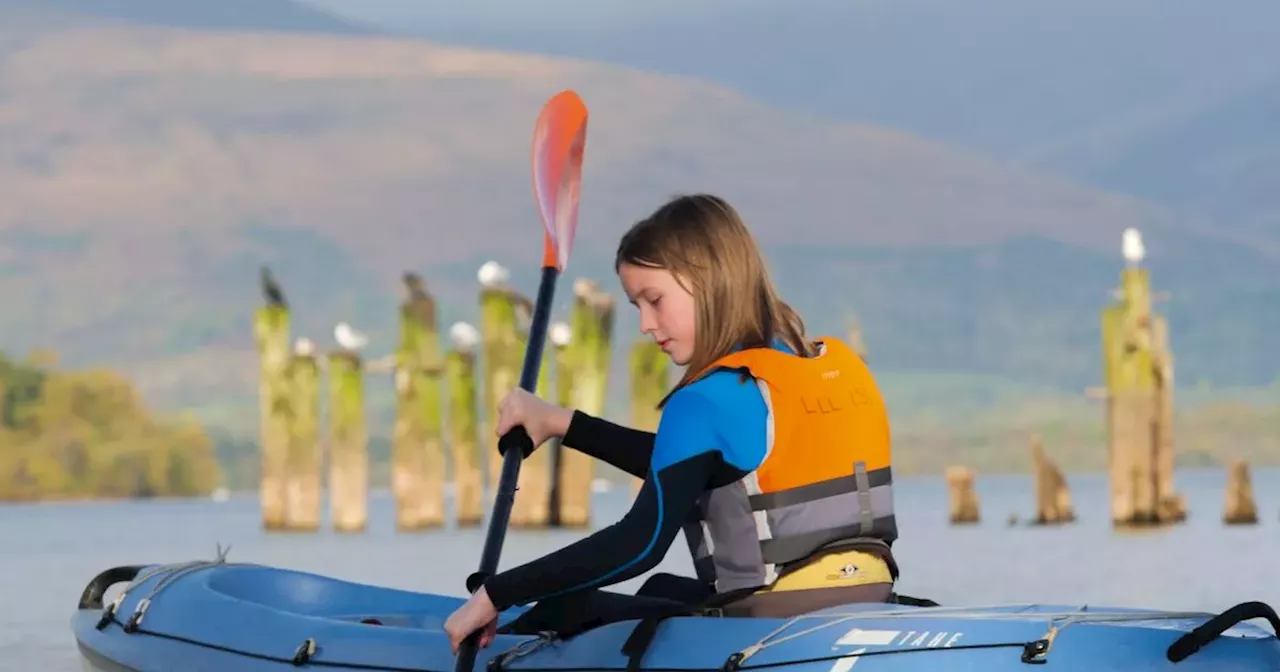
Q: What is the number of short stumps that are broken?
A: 3